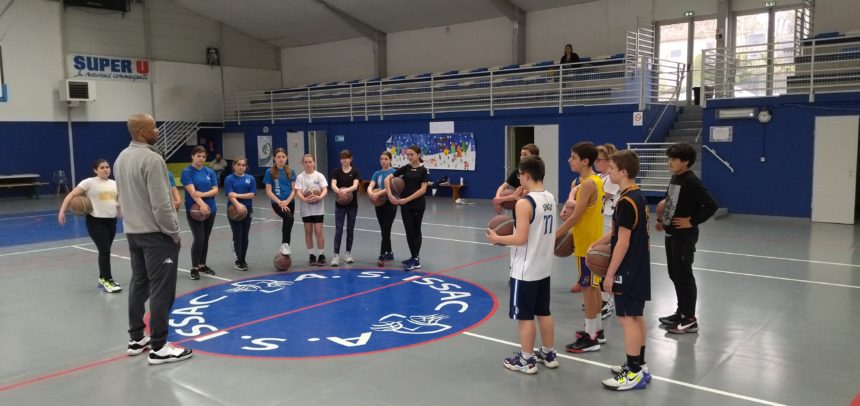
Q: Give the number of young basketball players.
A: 15